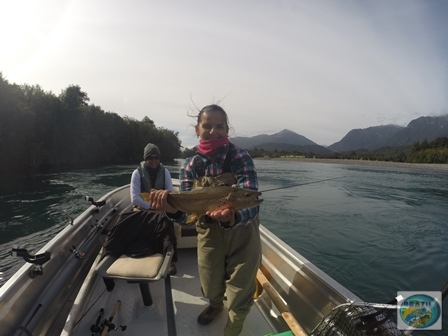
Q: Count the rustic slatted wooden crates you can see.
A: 0